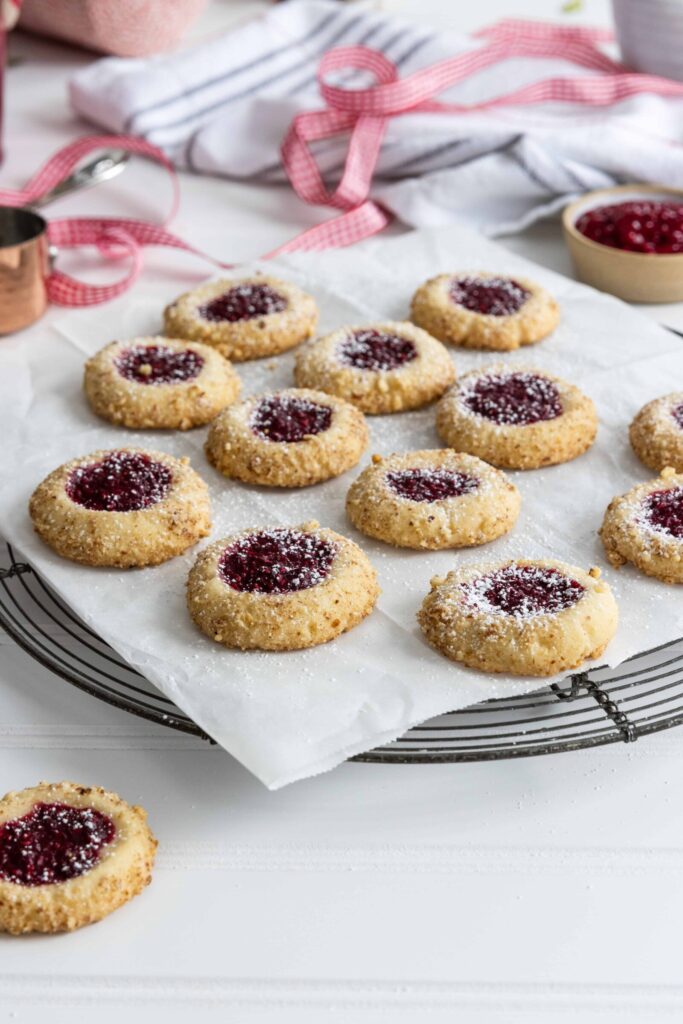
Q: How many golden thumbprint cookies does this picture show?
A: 13